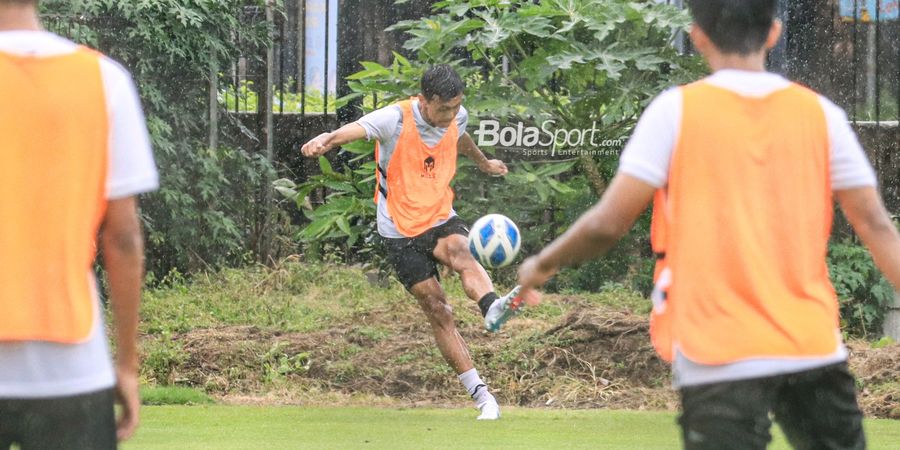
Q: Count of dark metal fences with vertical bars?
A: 1